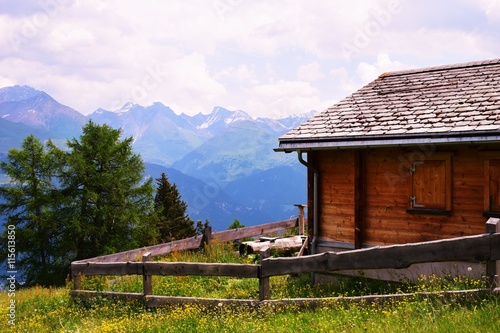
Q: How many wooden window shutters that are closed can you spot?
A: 2